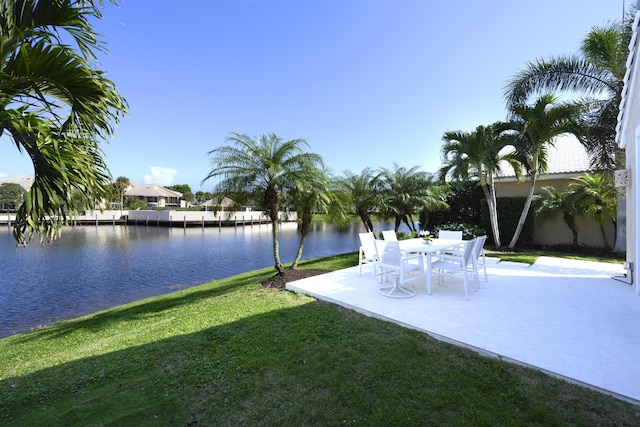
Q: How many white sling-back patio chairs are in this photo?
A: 6